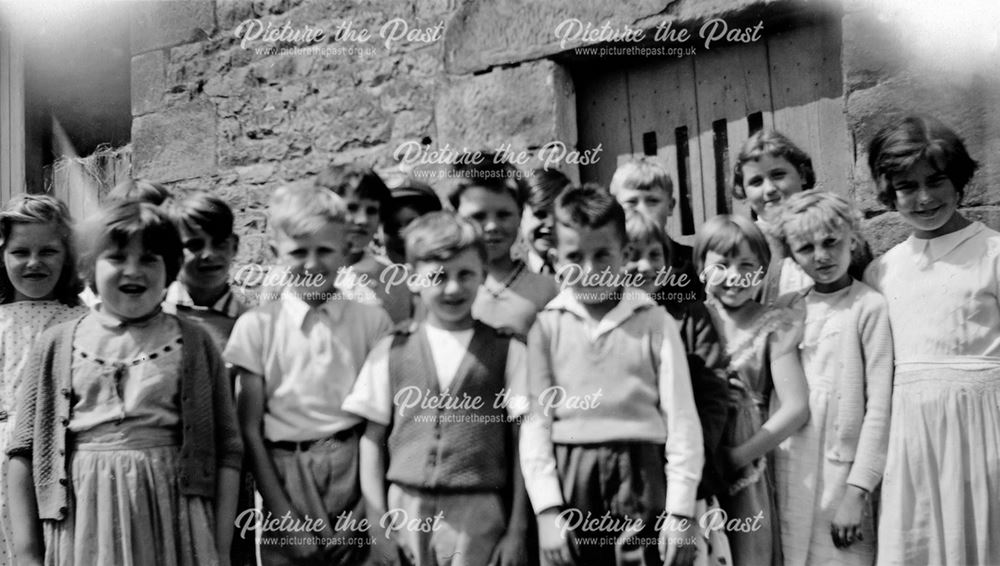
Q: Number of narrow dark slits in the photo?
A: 4